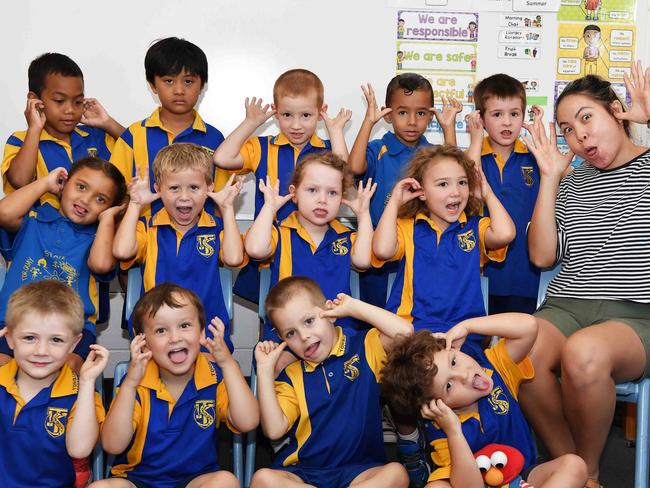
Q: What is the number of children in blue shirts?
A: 13